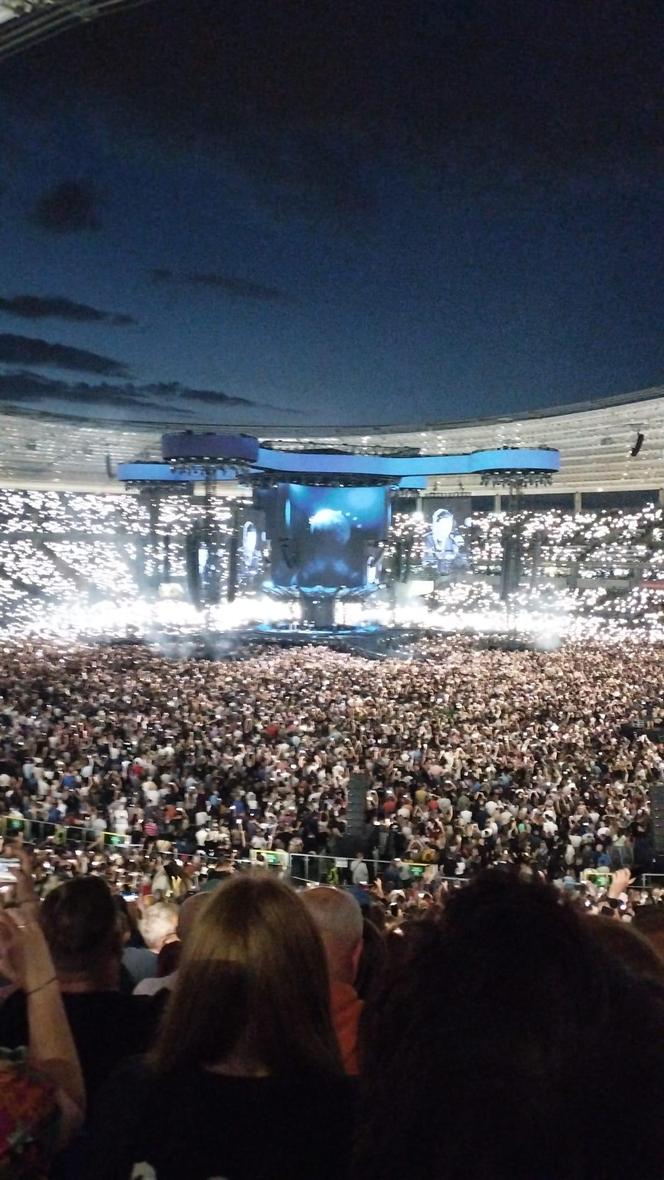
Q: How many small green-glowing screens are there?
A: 5